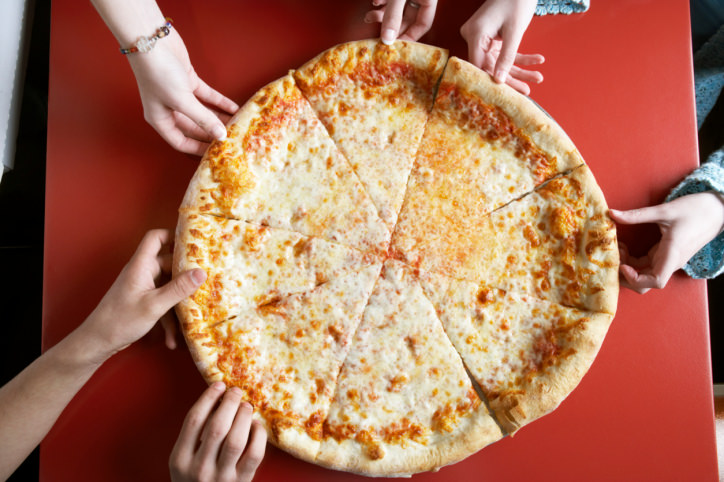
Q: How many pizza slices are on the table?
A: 8